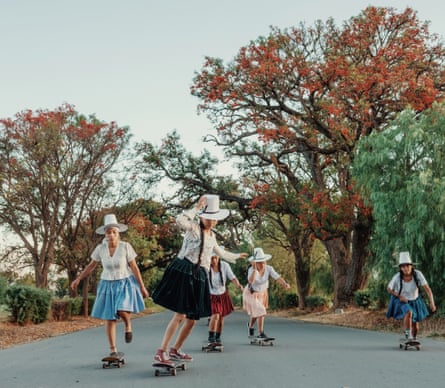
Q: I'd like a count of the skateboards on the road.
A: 5